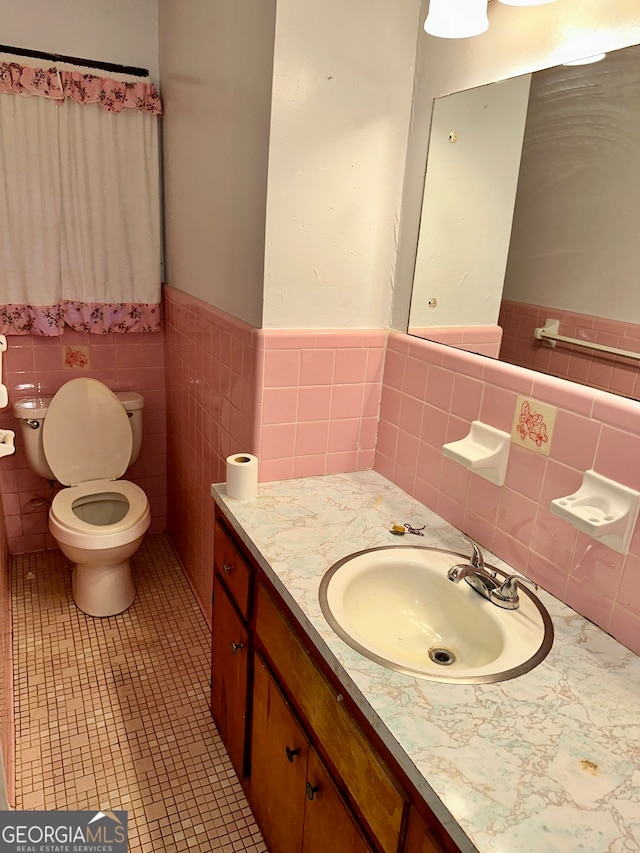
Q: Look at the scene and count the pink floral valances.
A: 2